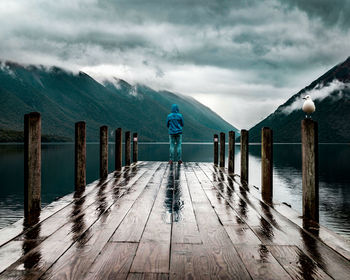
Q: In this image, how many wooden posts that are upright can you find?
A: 12